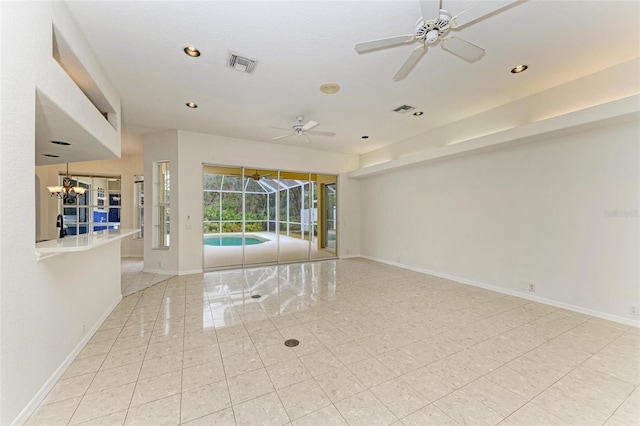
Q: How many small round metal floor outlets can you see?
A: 2